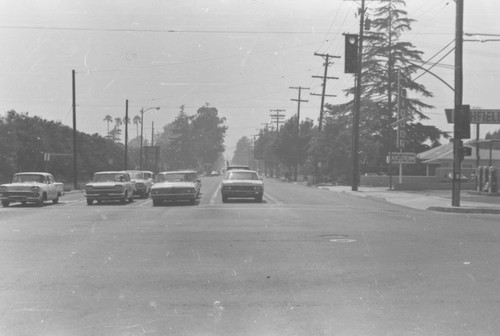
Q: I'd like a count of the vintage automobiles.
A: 5